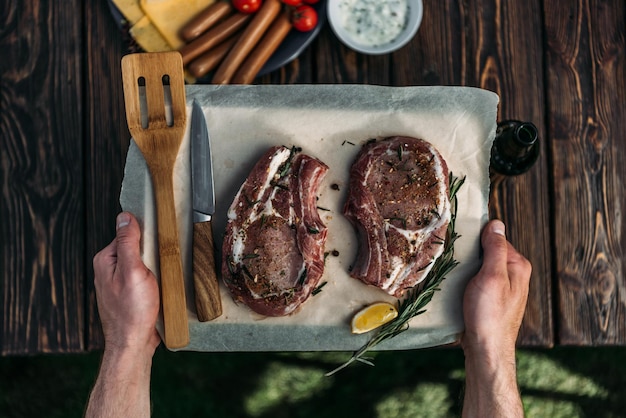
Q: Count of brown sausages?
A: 5